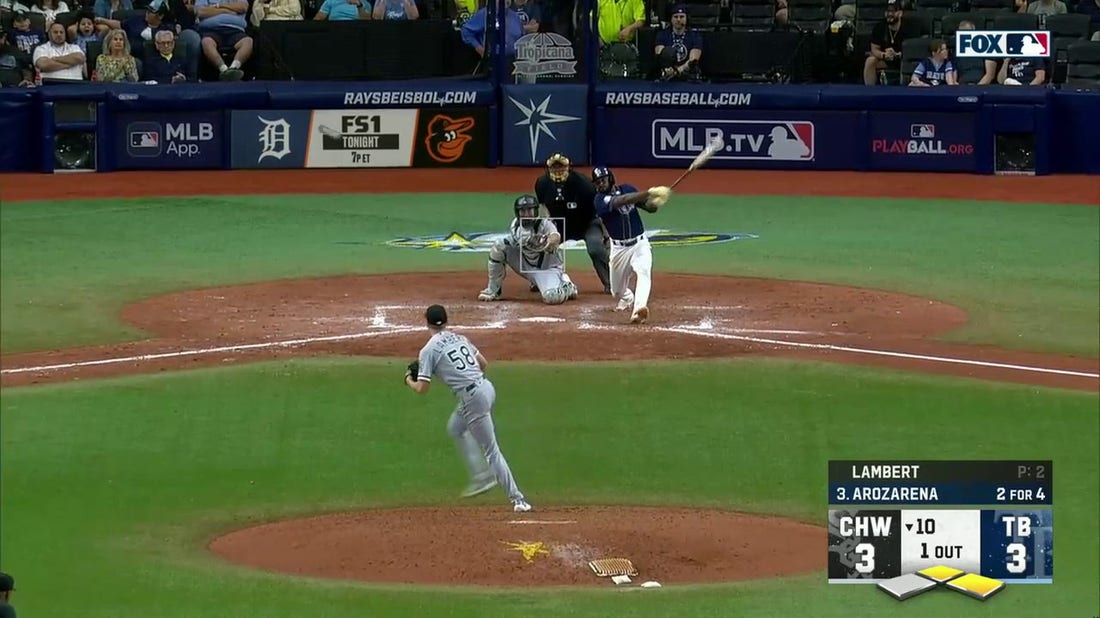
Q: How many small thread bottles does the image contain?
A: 0